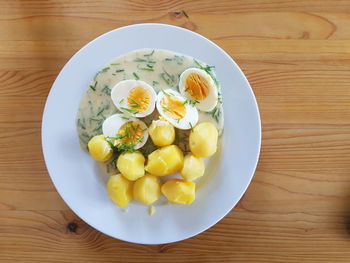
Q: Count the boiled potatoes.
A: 9